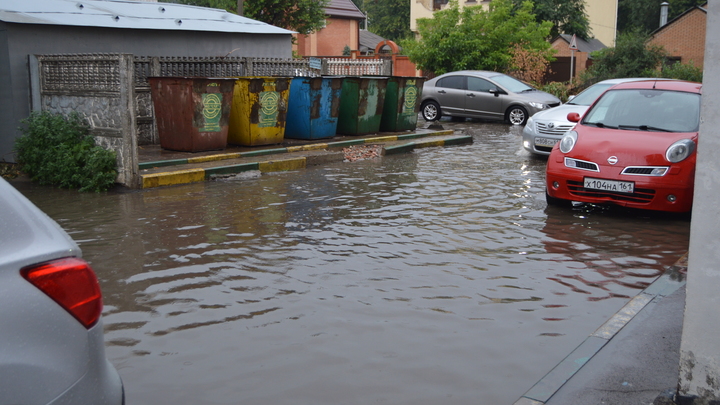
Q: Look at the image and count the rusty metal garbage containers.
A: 5